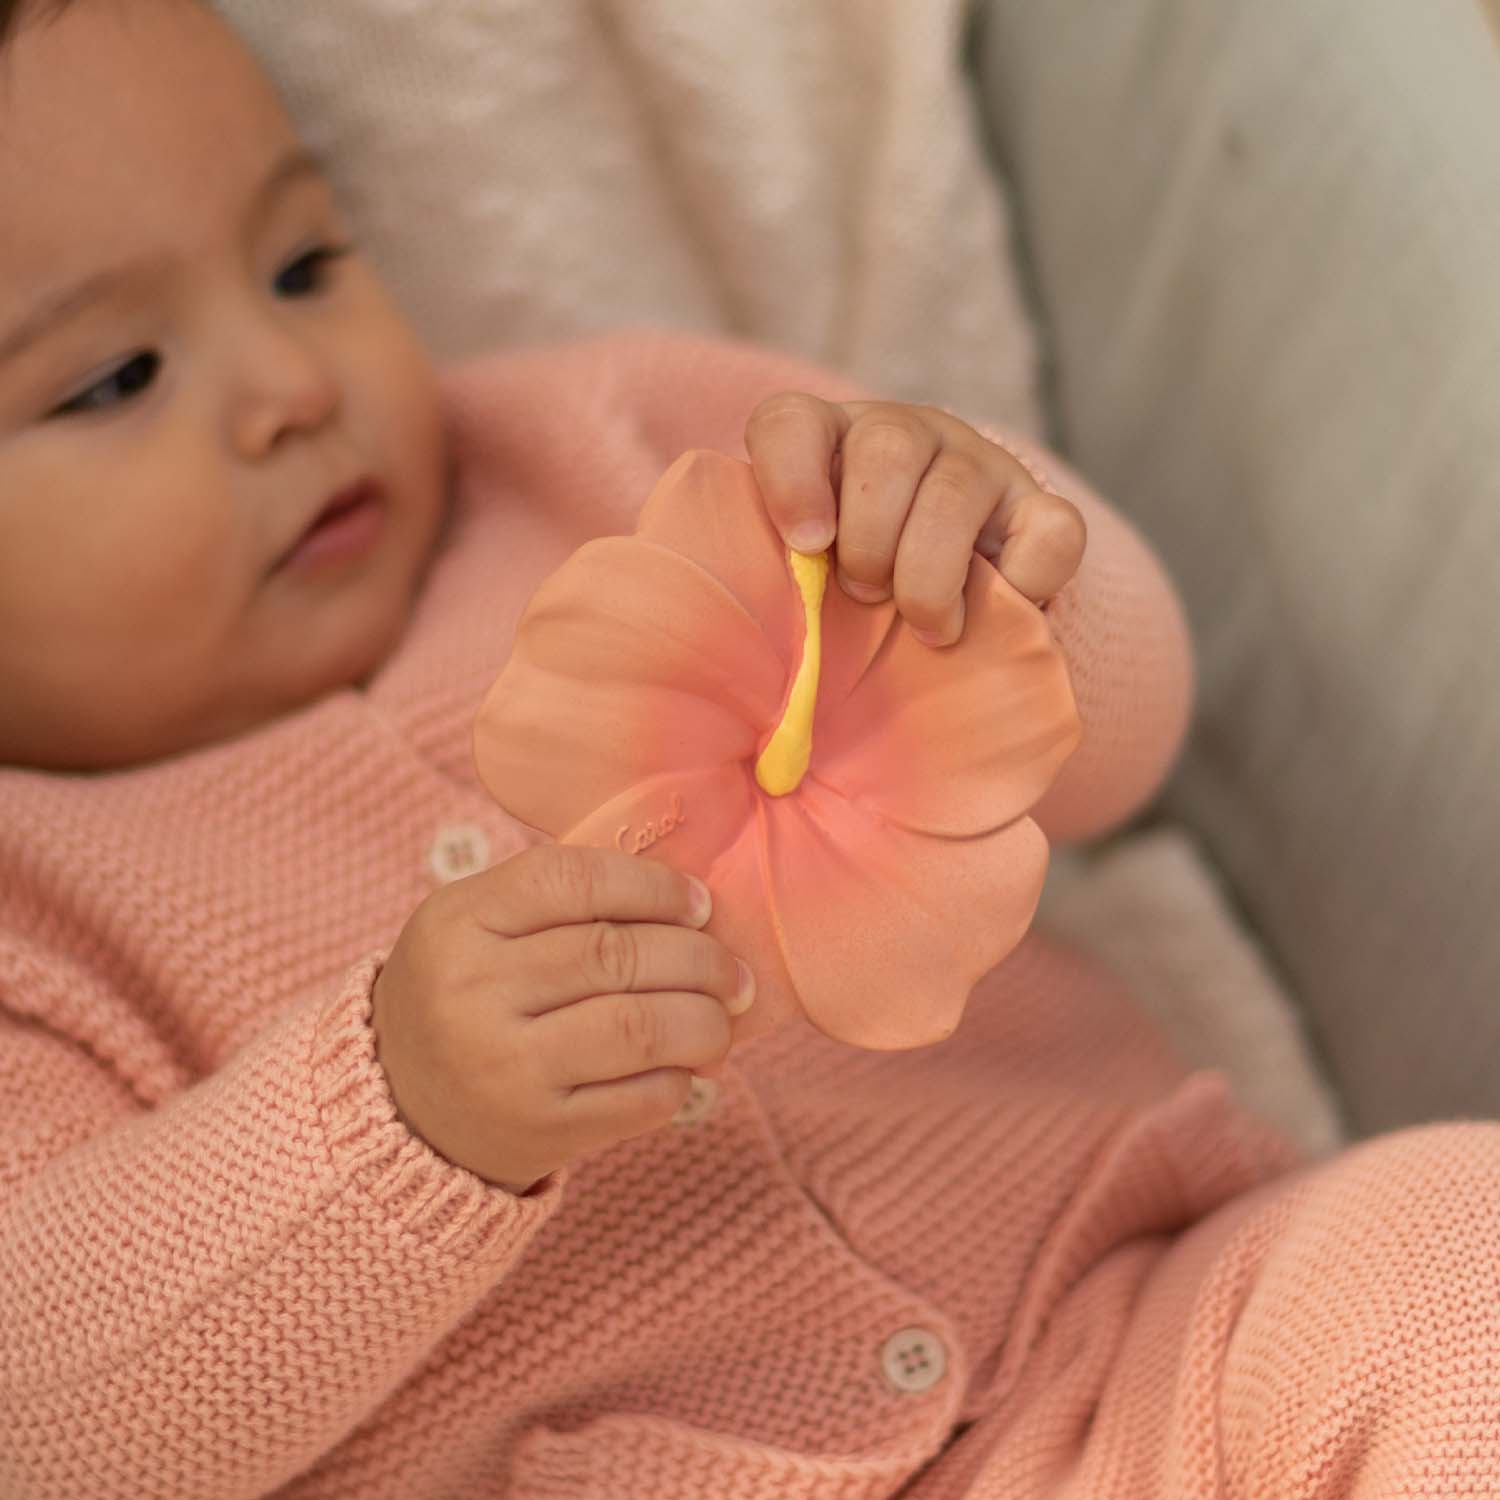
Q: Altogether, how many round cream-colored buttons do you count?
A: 3